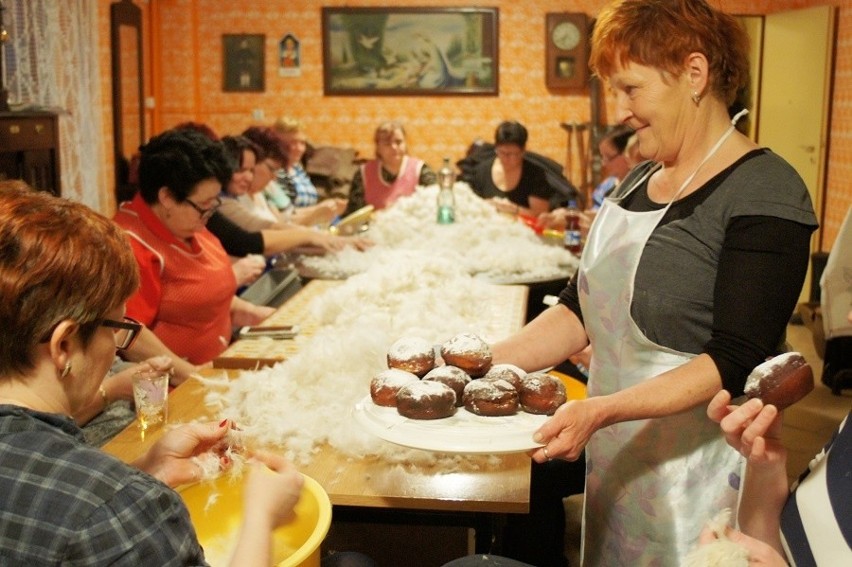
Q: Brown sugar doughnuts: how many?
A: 9